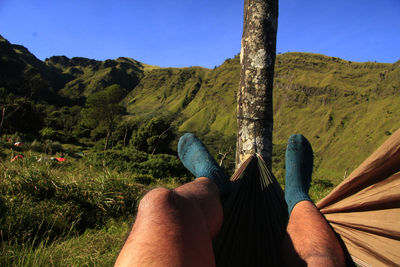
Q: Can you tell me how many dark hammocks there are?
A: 1